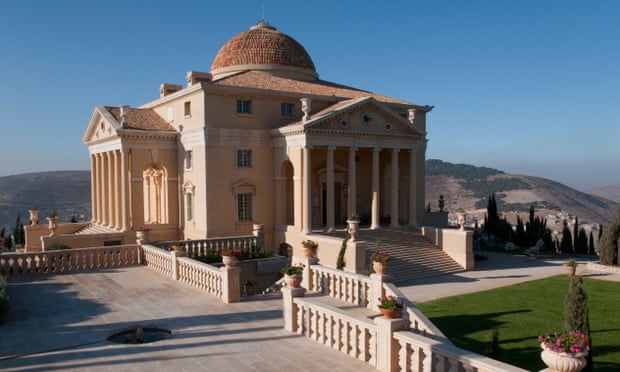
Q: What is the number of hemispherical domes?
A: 1